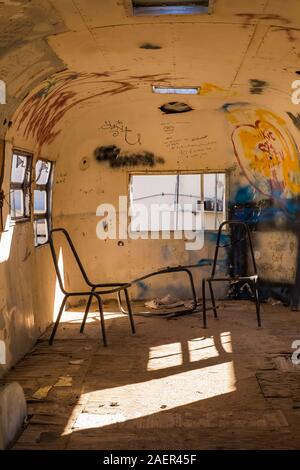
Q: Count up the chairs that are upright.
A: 2